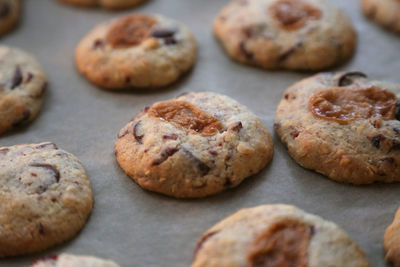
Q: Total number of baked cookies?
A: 12